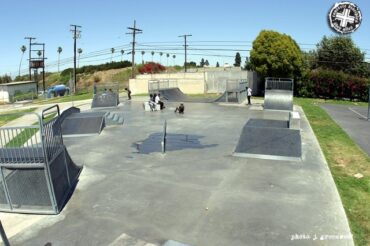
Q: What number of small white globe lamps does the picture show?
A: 0